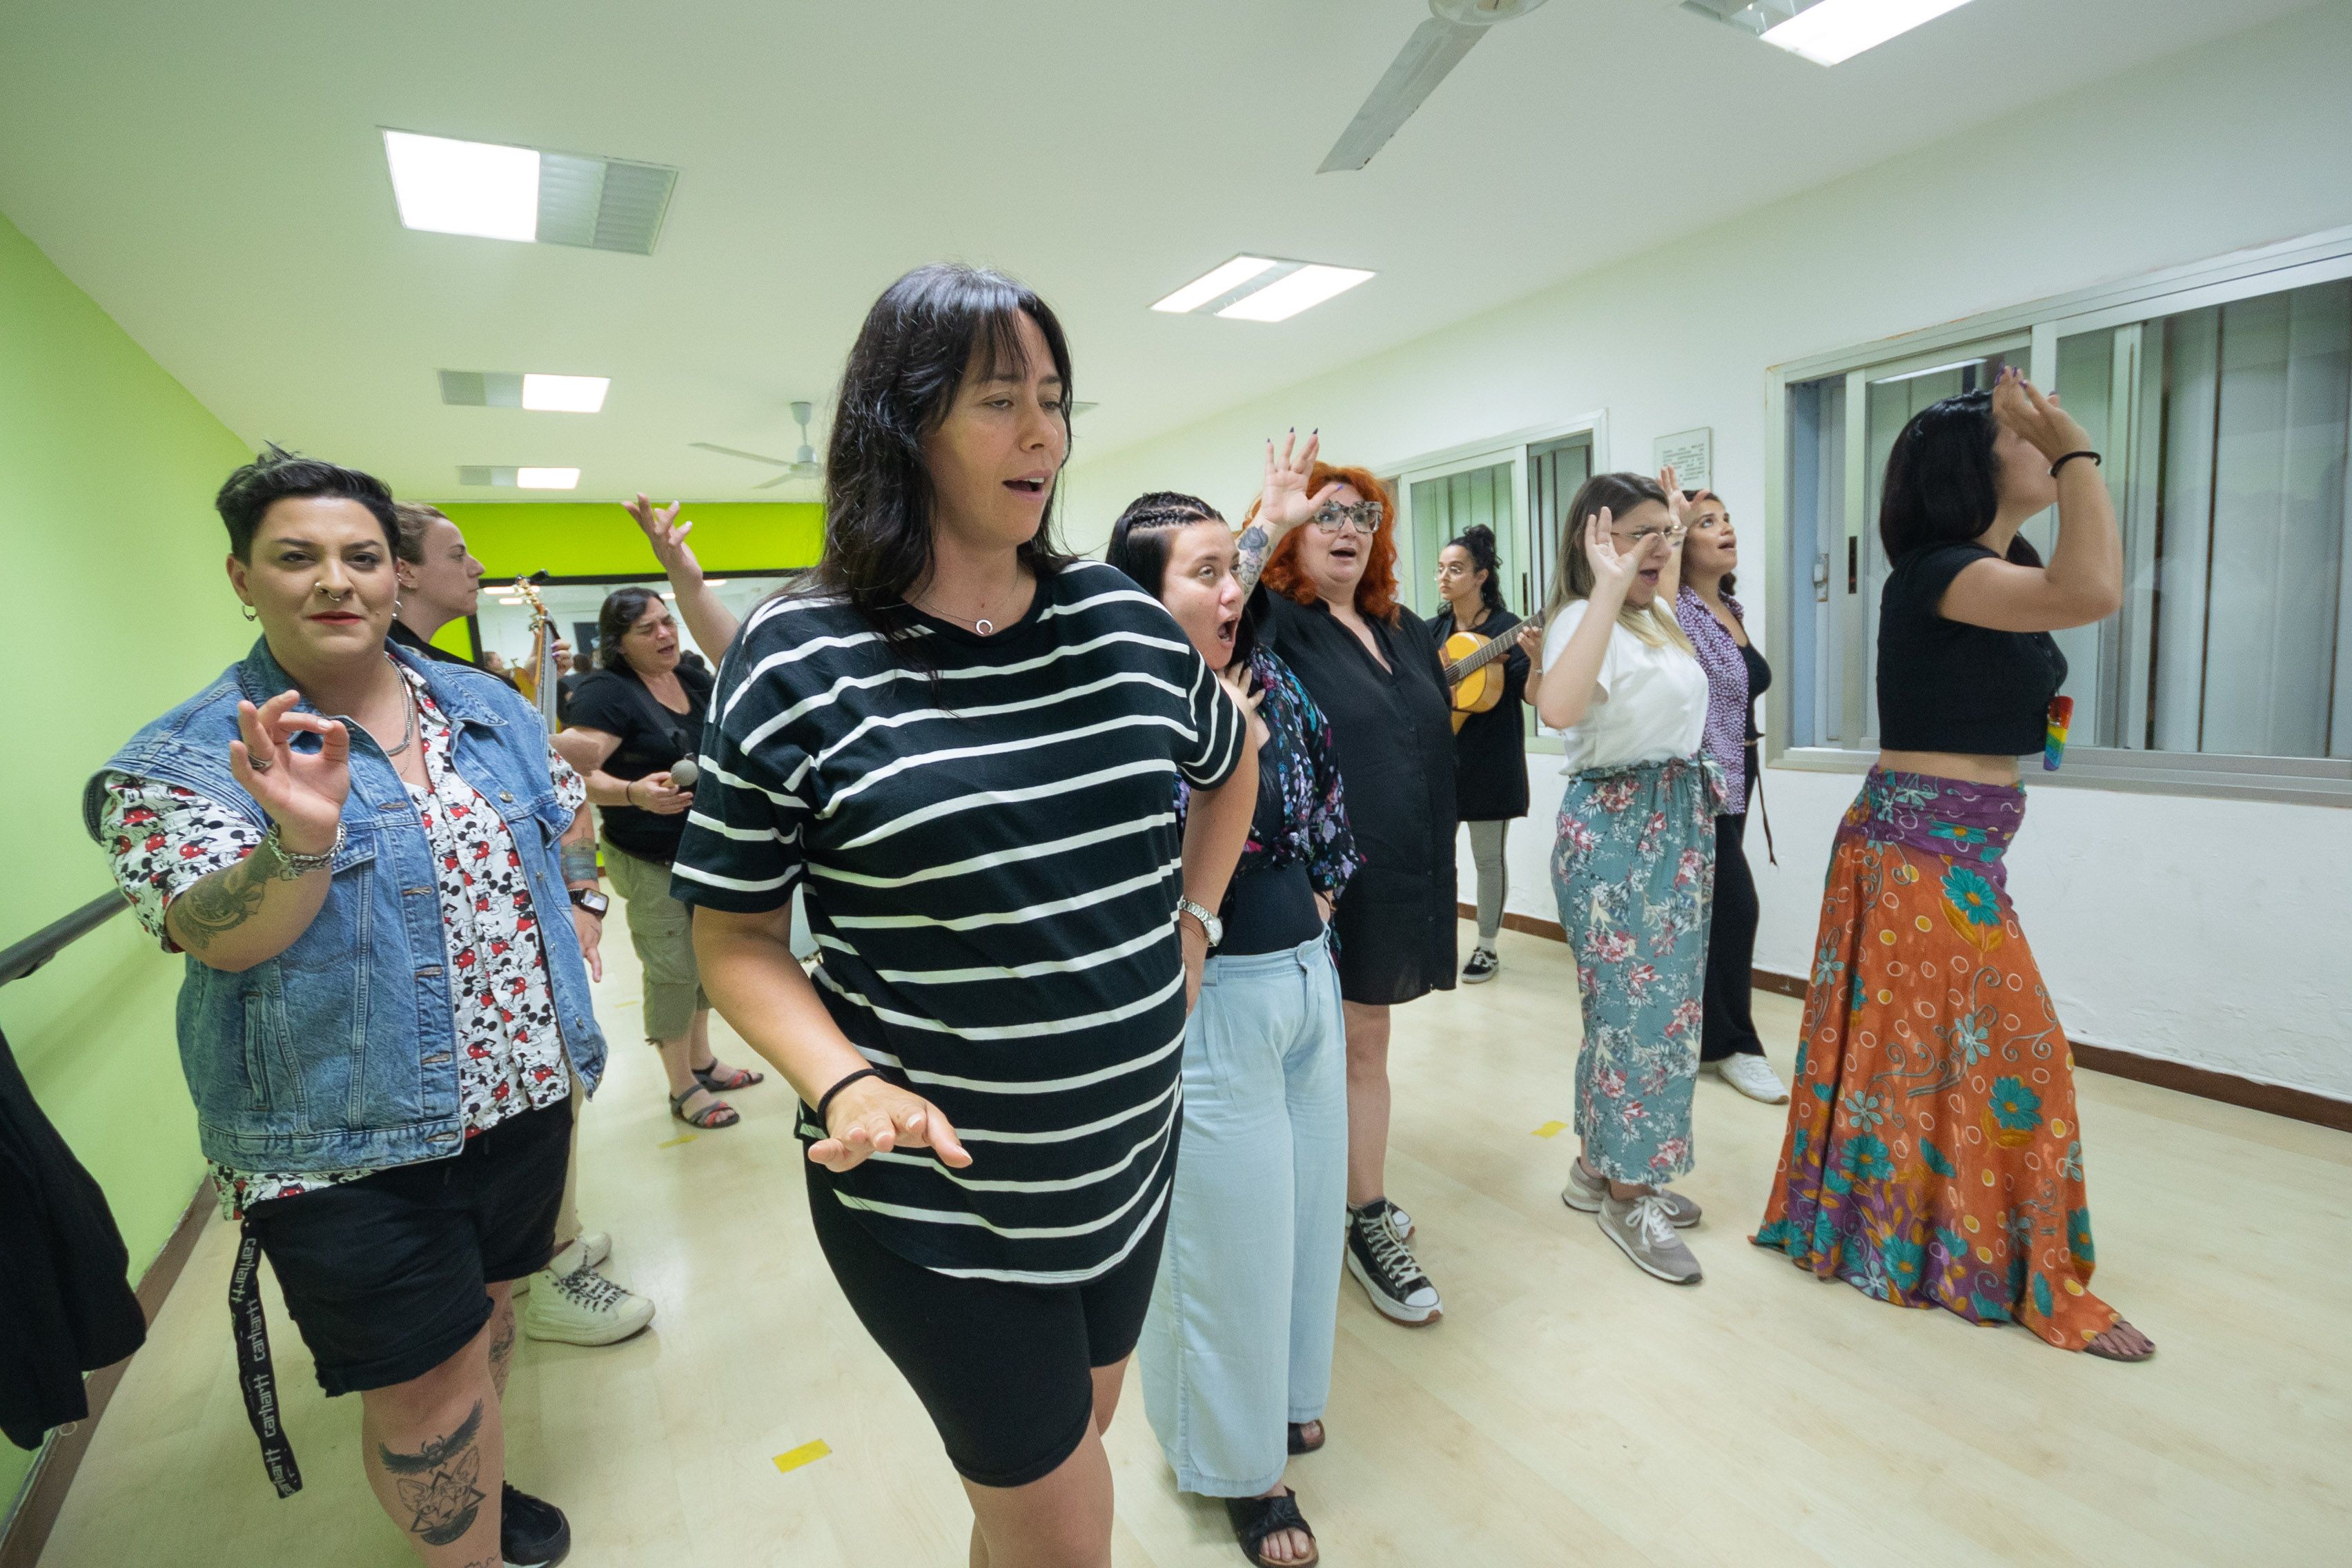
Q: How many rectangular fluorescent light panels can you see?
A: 5